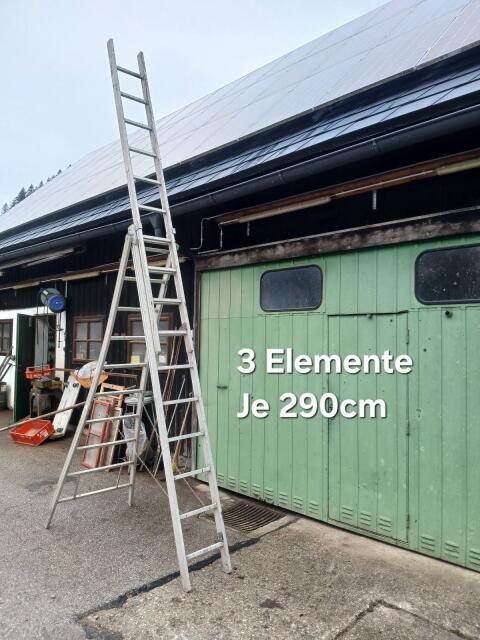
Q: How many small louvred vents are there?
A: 14